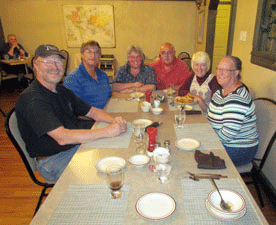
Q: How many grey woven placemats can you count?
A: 6